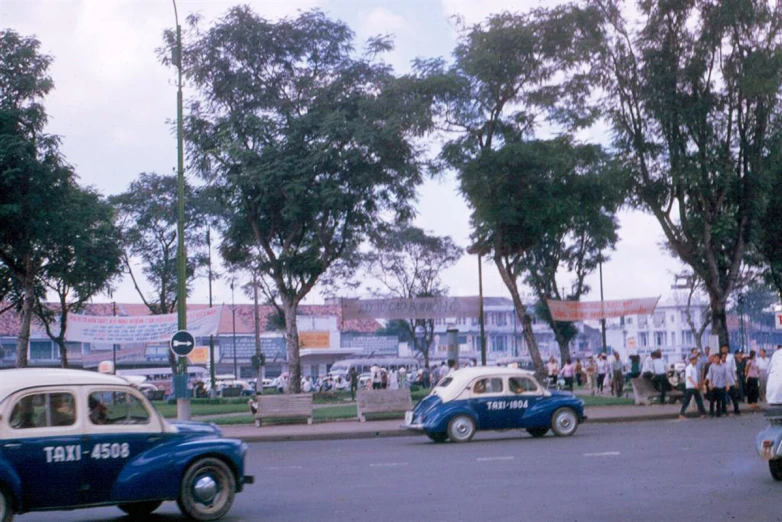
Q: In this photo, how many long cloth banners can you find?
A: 3